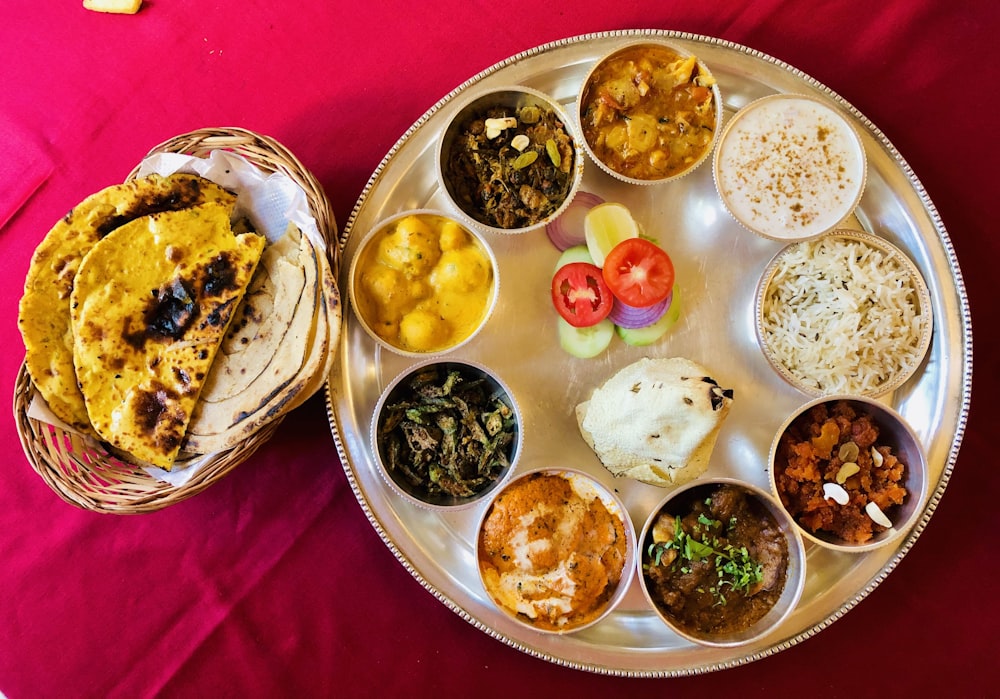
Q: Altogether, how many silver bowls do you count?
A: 9